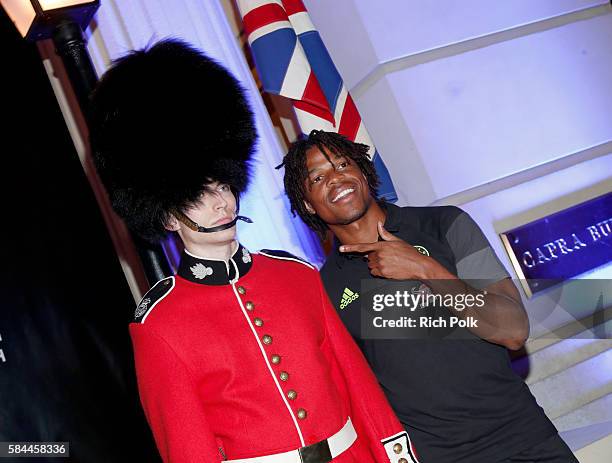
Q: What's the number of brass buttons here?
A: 10